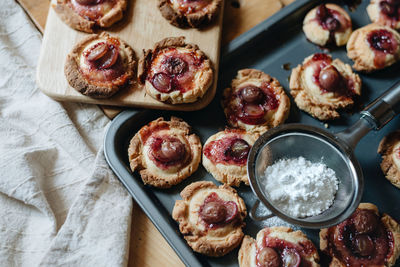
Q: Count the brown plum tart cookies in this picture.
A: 15